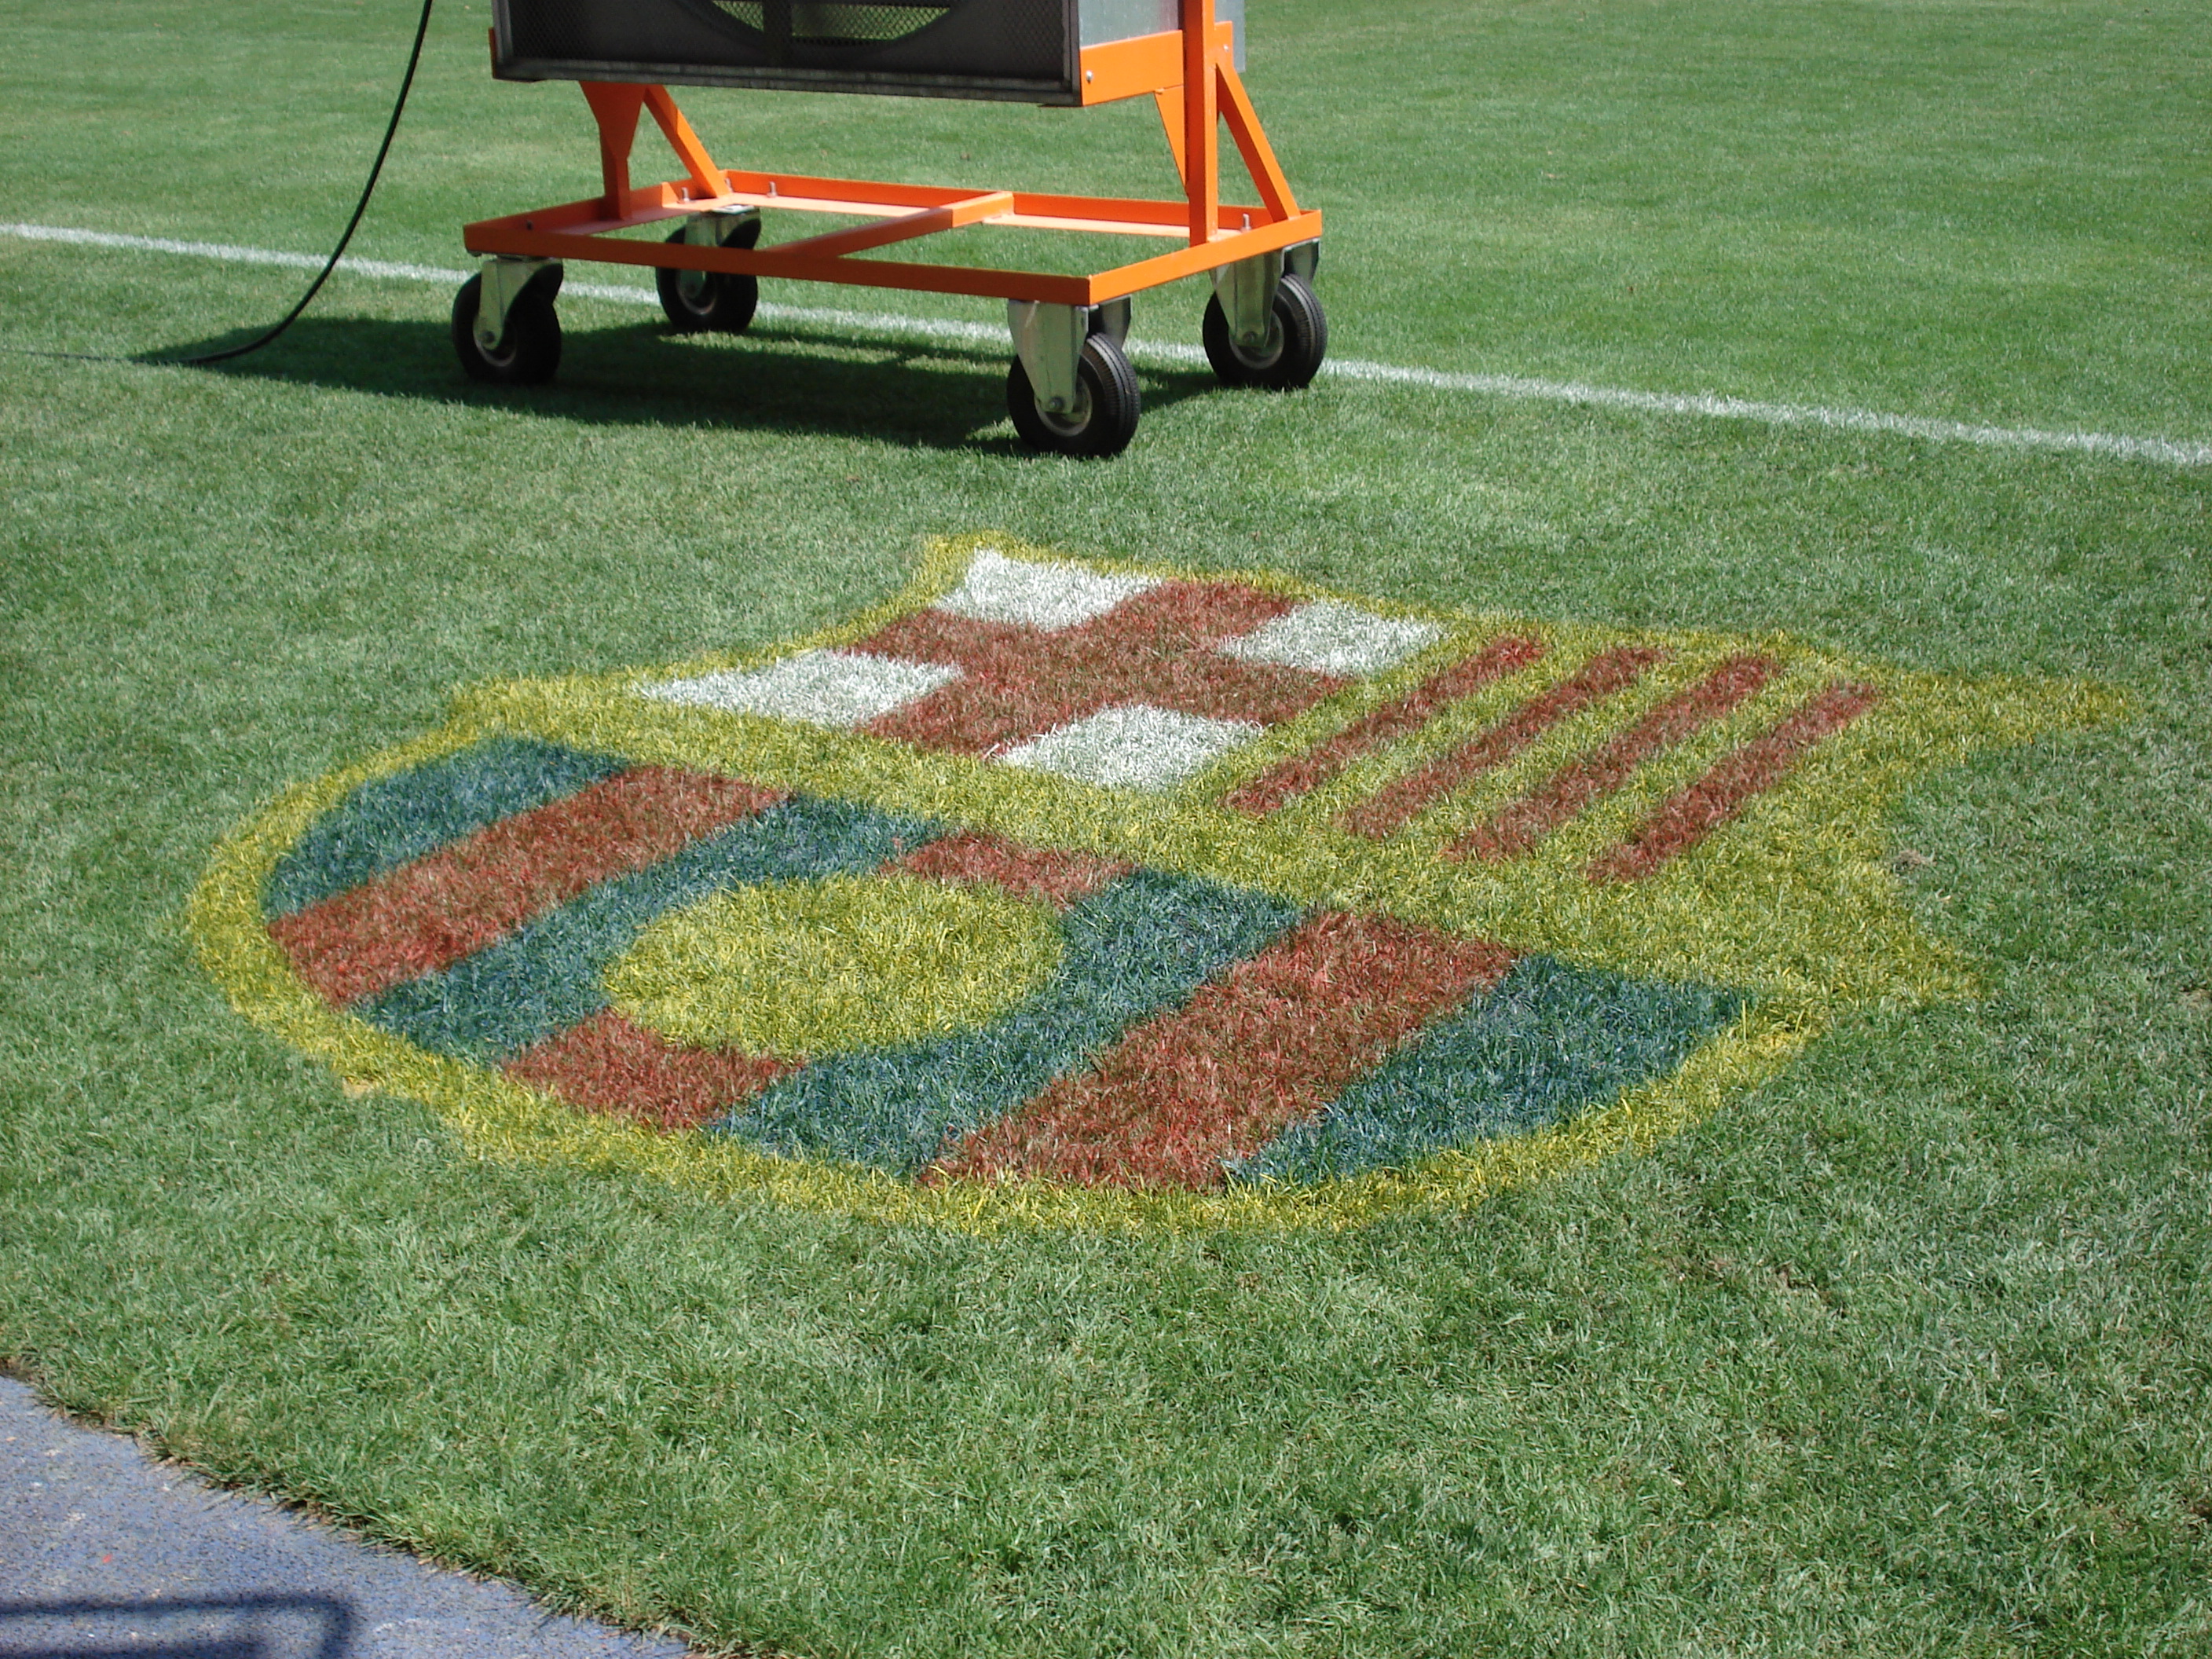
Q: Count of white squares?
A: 4